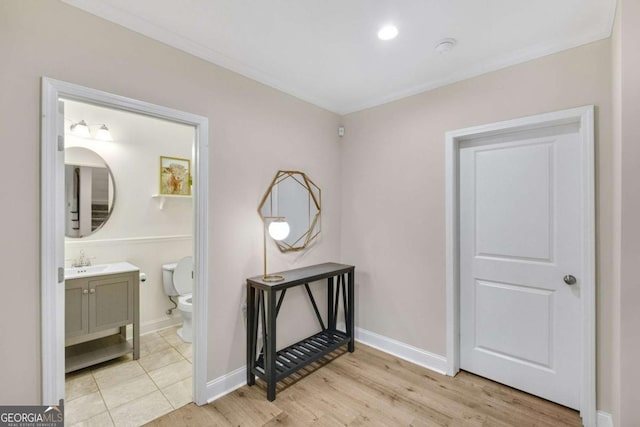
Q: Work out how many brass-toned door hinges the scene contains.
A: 0